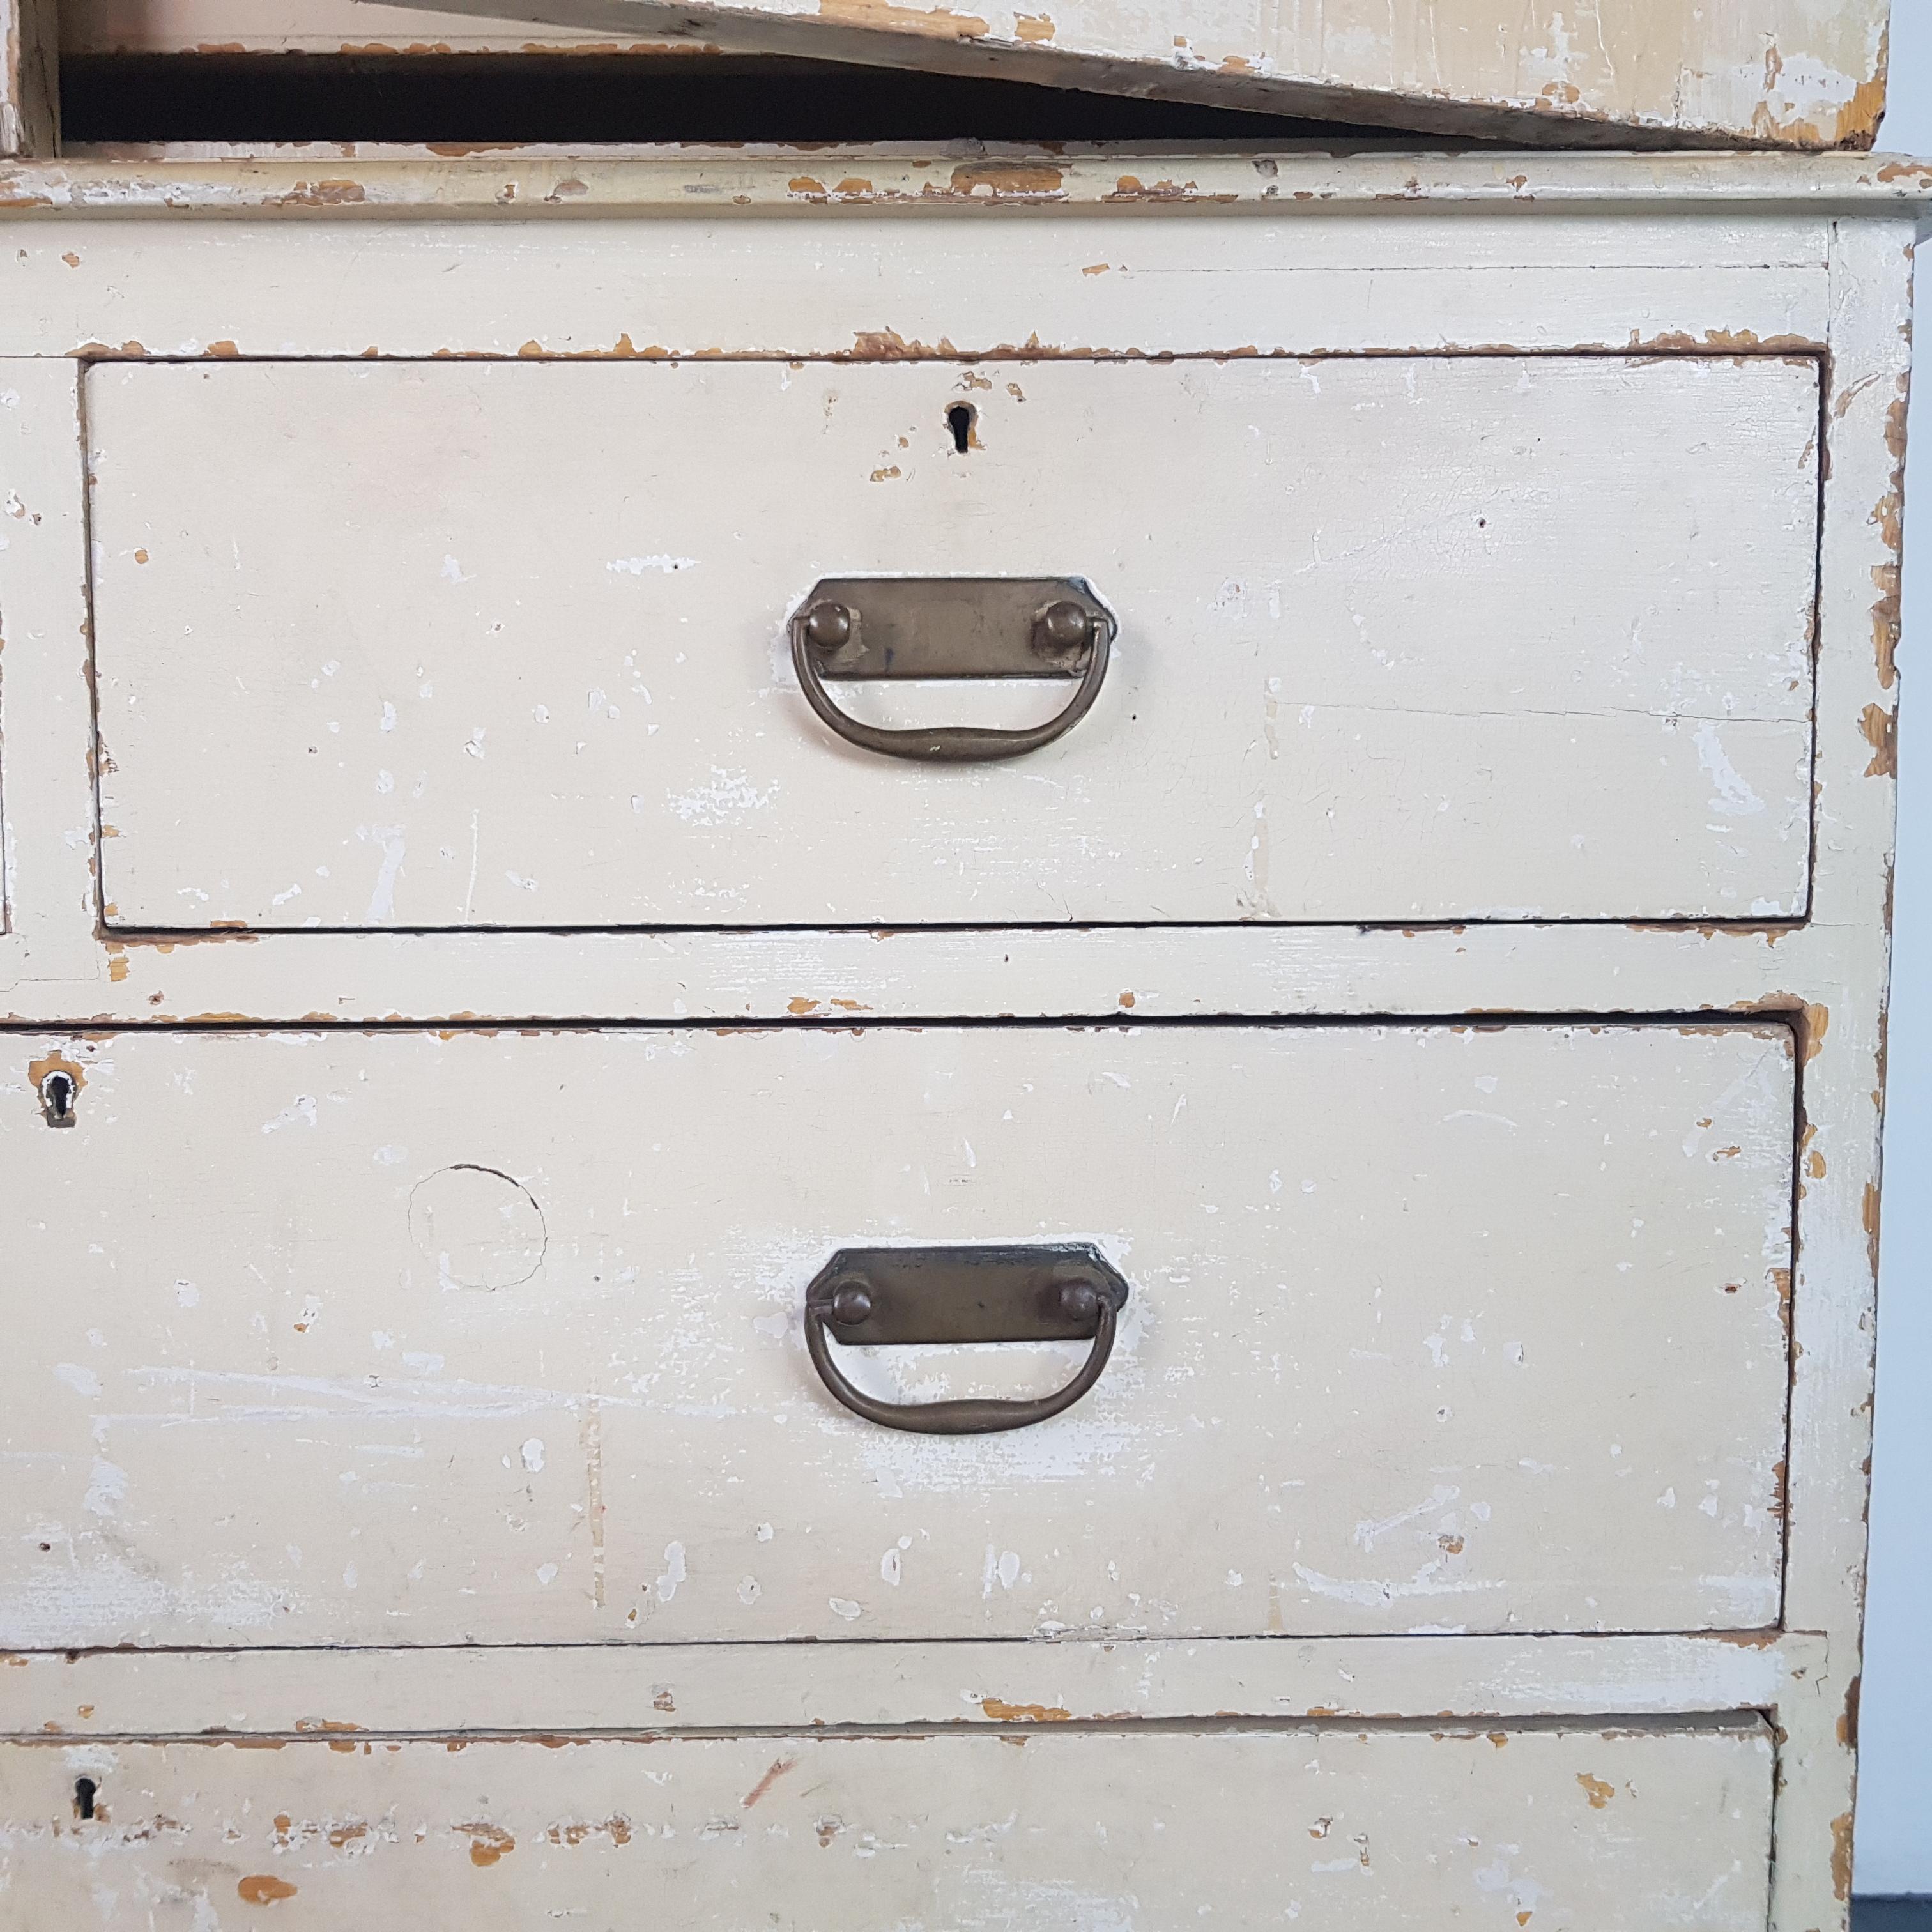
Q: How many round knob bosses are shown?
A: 4